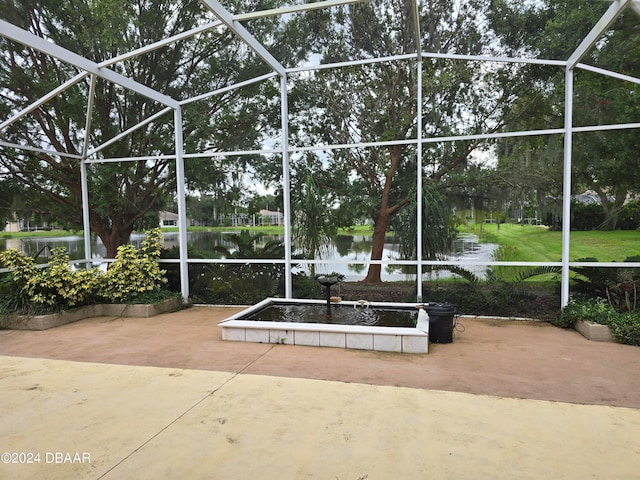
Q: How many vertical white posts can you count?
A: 5